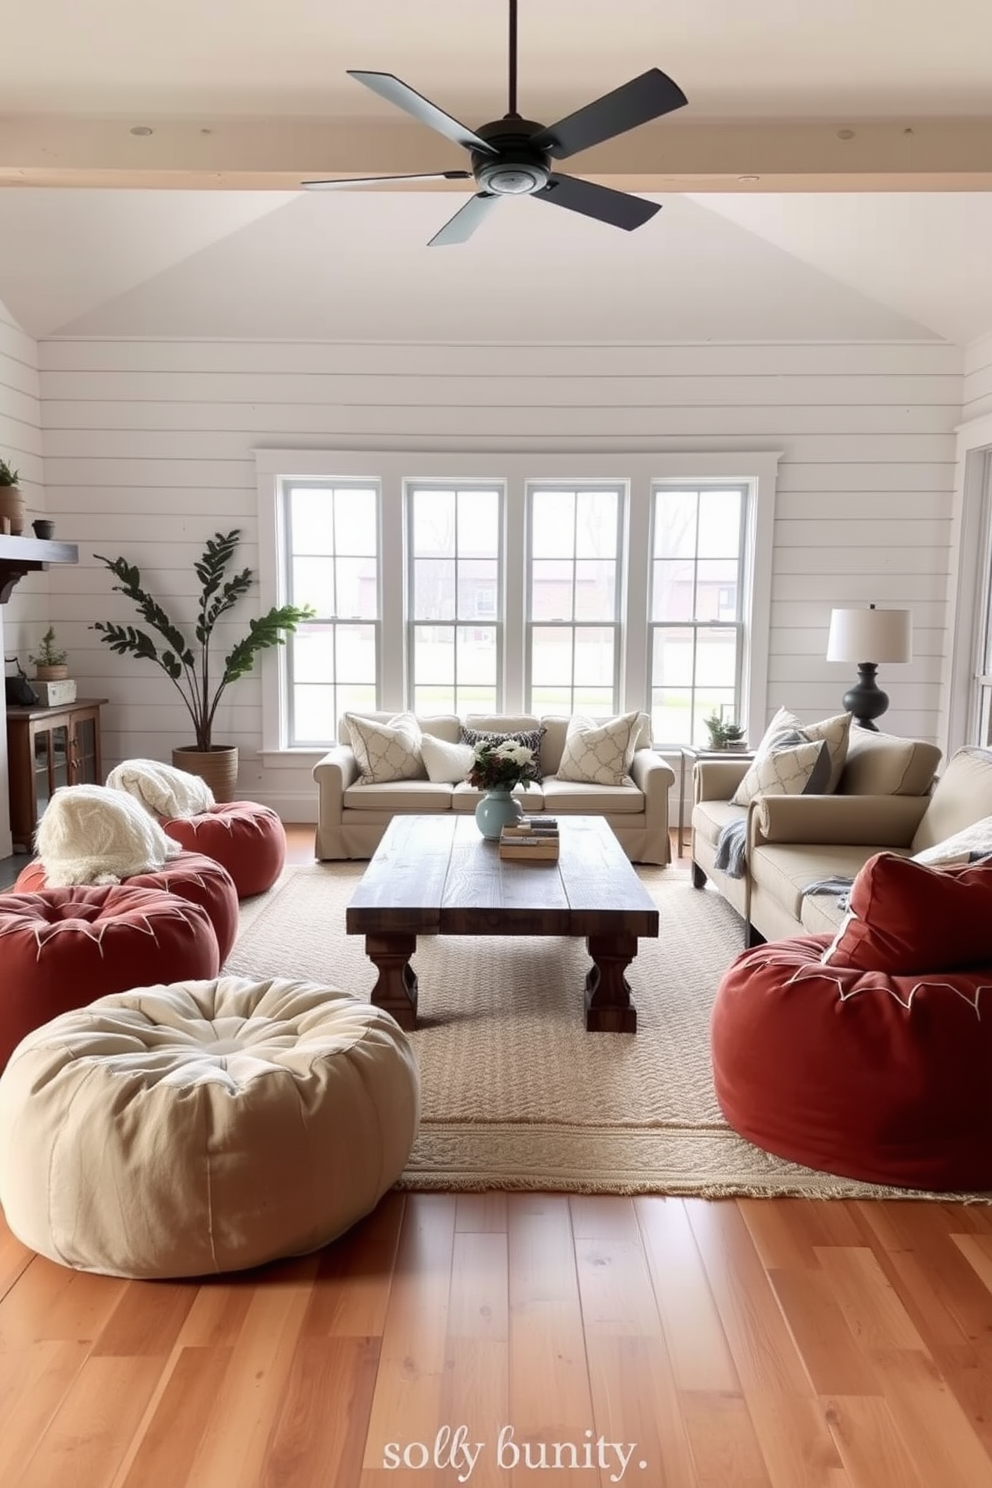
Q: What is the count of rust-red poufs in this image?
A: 4